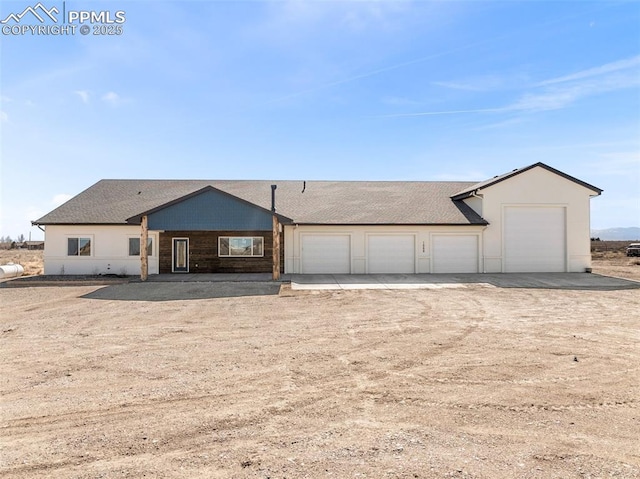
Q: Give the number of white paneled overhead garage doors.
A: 4